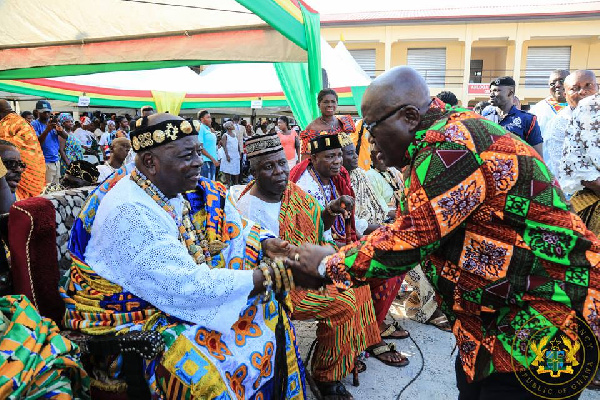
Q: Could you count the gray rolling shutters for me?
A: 3